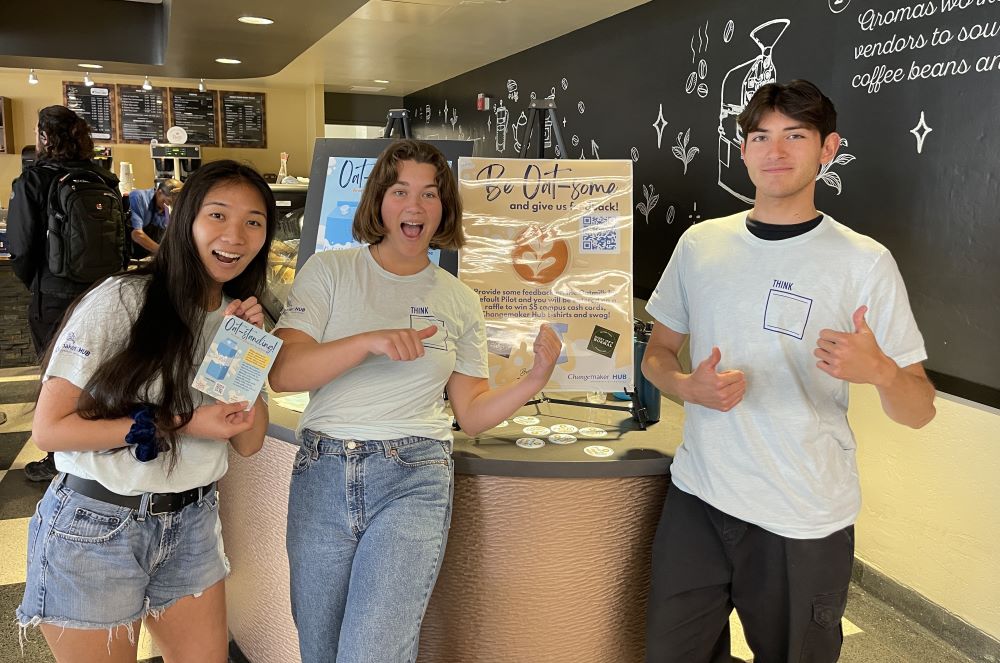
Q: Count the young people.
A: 3